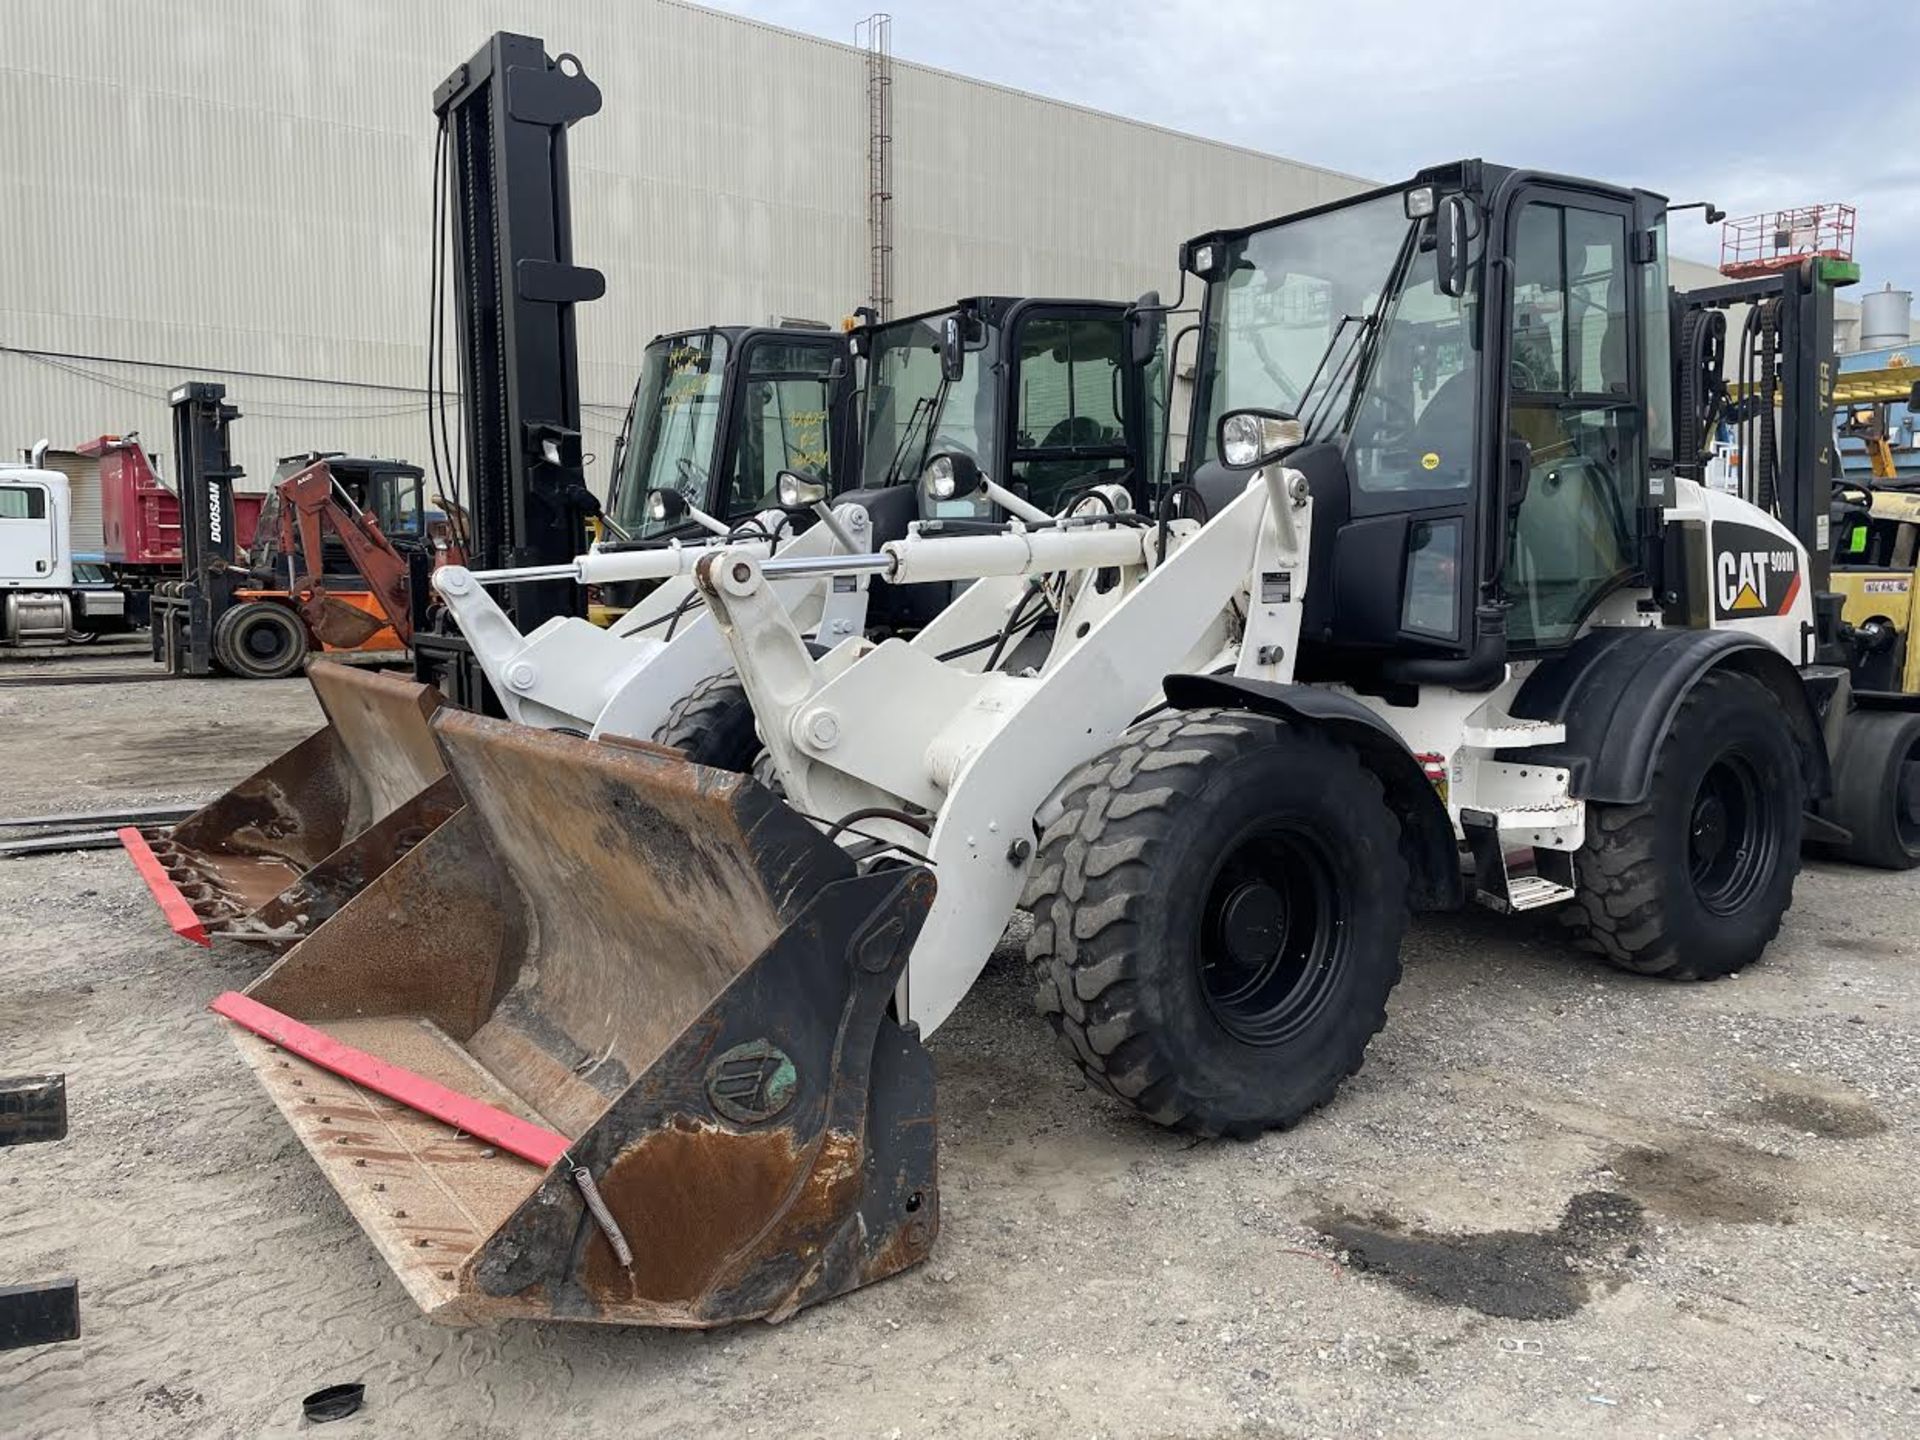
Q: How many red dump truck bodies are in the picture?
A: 1